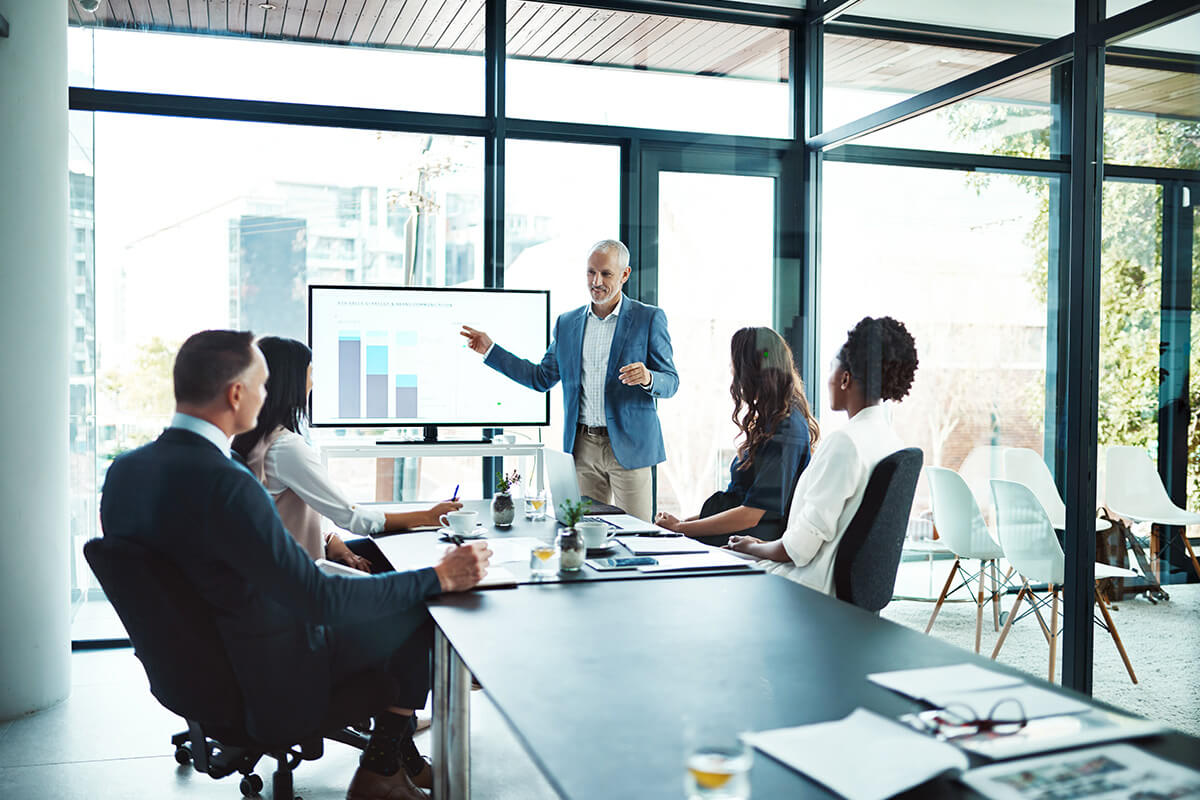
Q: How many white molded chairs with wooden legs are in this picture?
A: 4